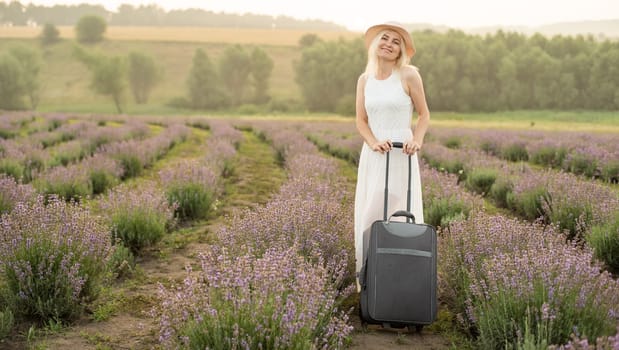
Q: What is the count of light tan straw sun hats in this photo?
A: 1